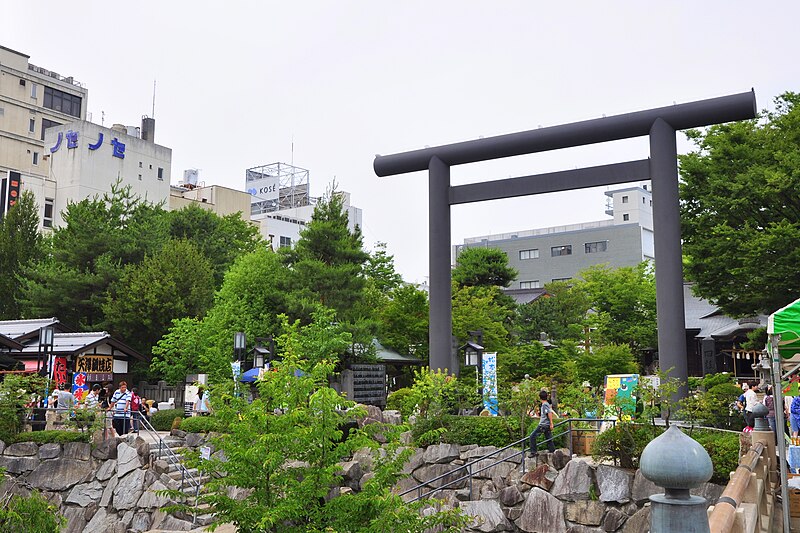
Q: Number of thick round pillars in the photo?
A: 2